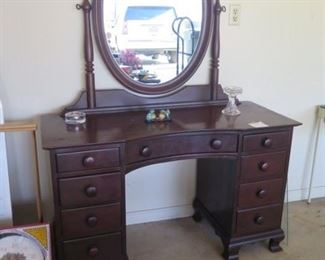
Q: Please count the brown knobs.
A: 10